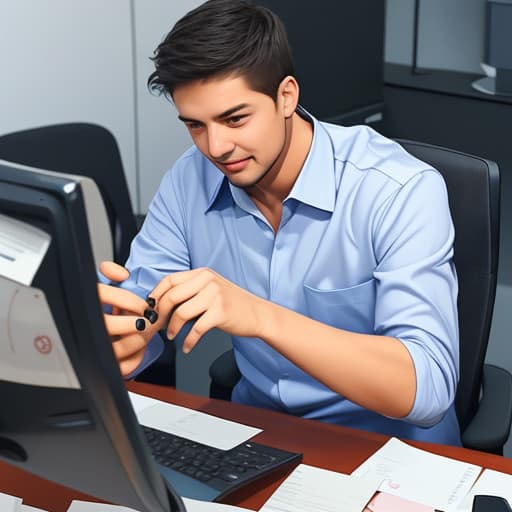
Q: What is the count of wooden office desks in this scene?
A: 1